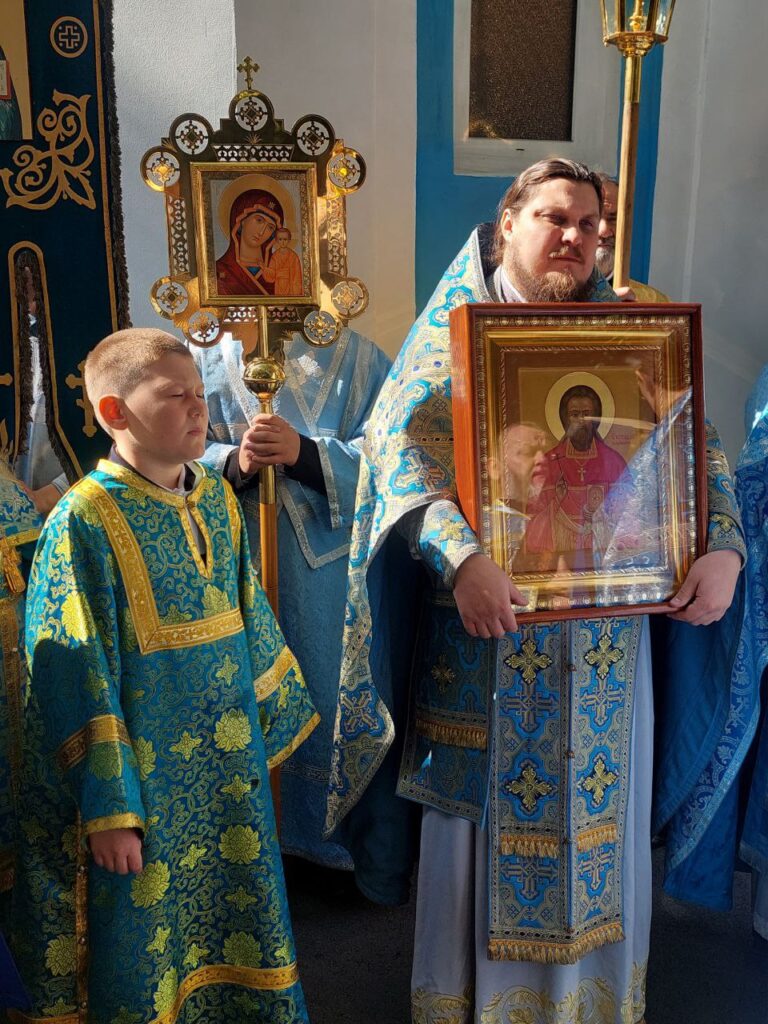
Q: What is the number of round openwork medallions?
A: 9